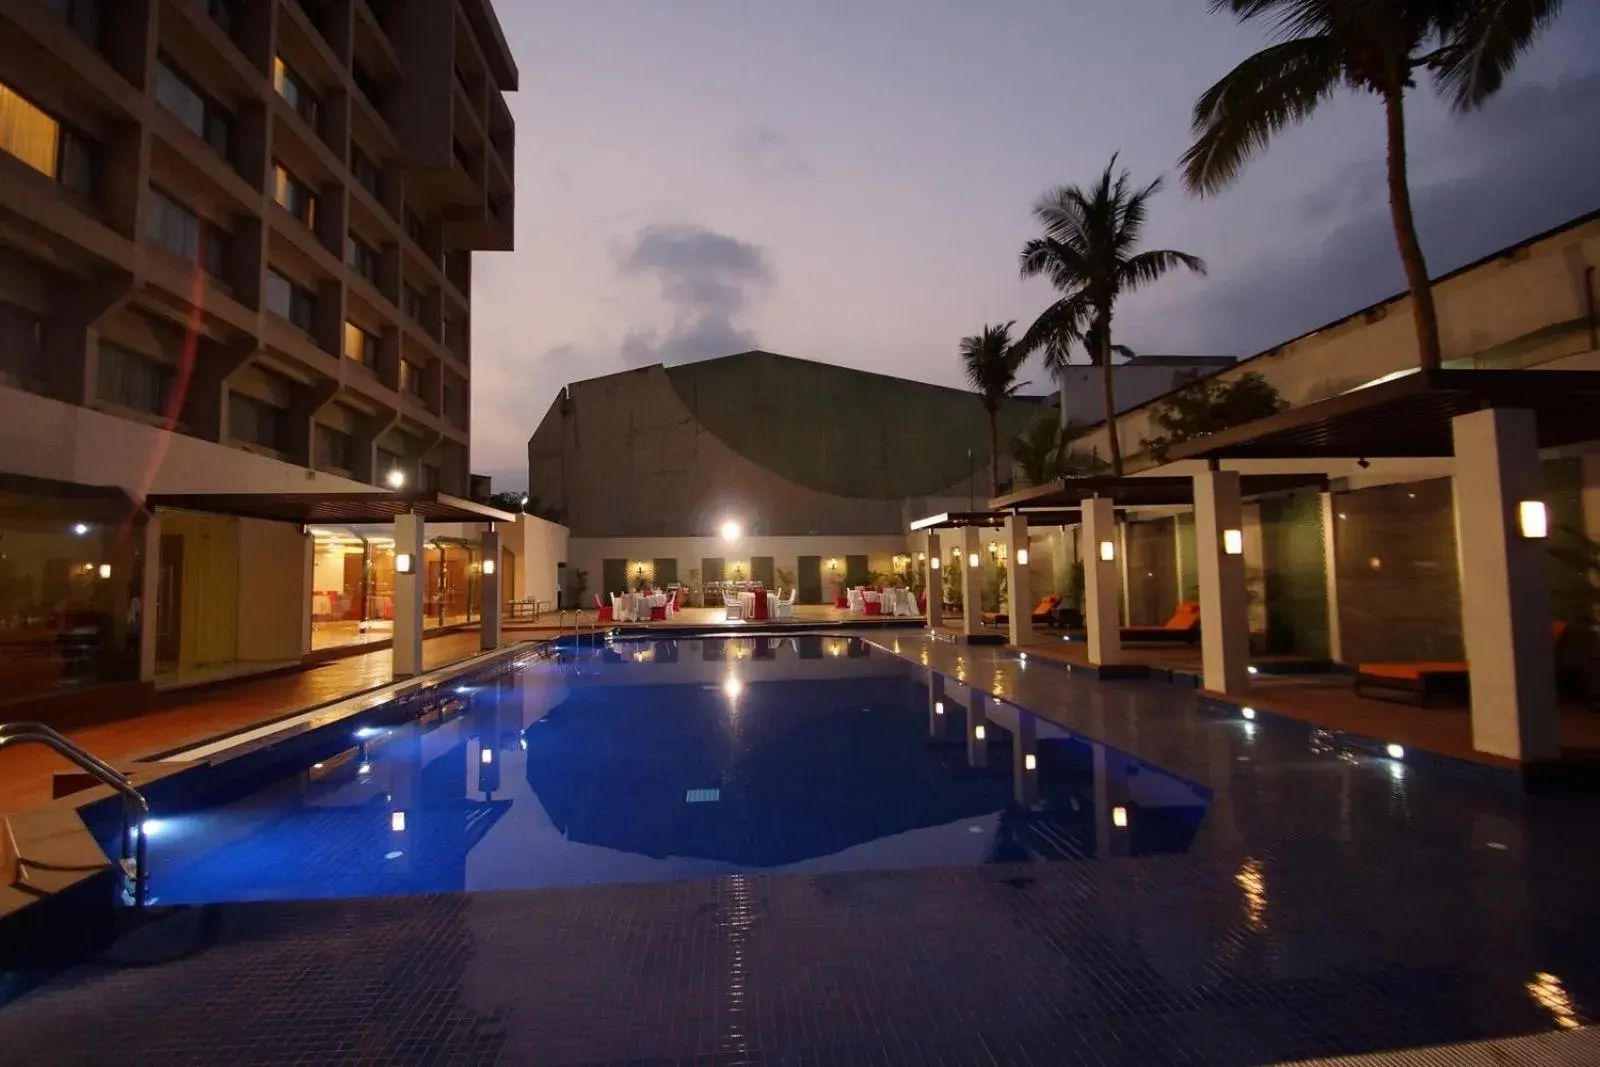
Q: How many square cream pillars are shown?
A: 8